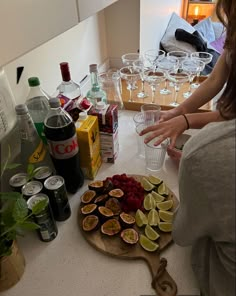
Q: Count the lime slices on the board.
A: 12